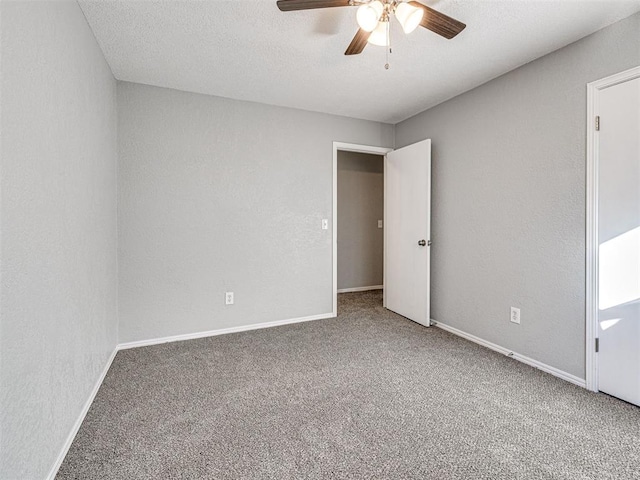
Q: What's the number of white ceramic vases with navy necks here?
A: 0